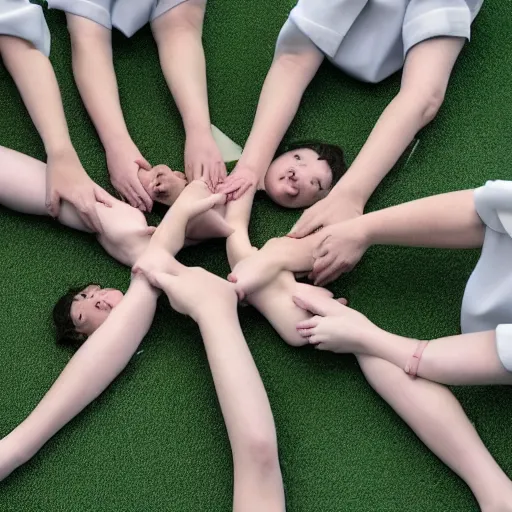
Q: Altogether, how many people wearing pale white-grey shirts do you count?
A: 4